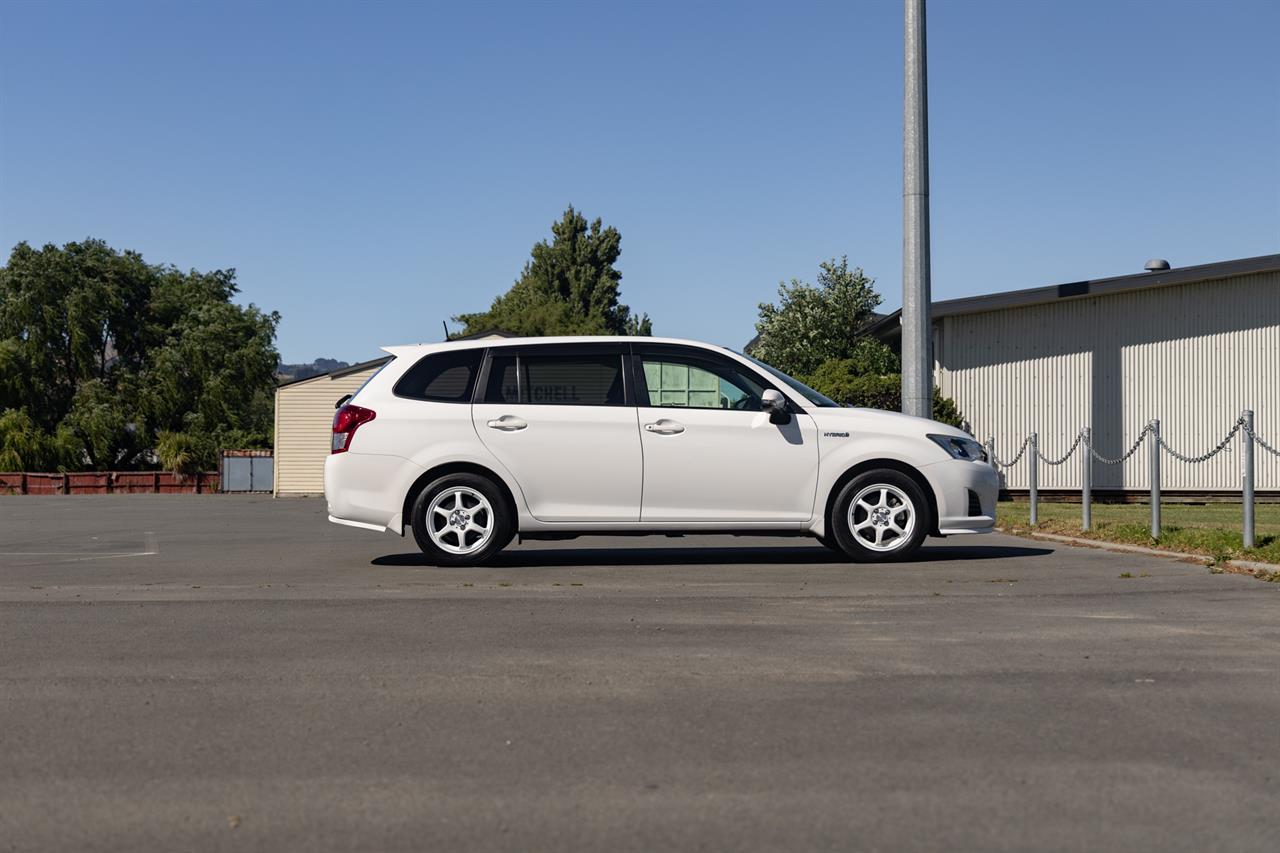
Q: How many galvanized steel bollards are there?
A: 5